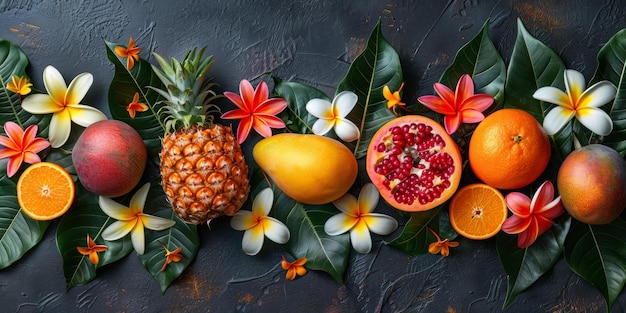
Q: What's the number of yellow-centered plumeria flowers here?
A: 6